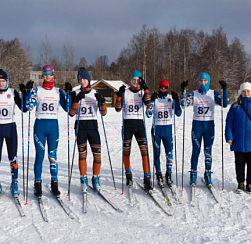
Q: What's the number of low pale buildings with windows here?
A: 1